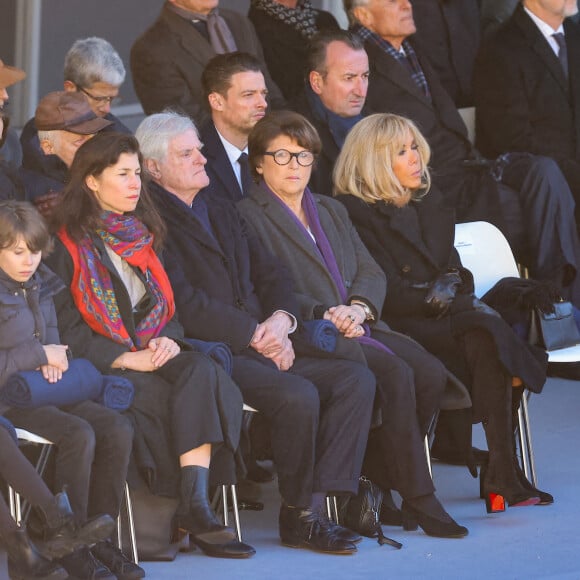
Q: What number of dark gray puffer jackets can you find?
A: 1